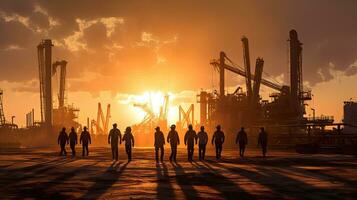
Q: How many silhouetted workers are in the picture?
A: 12